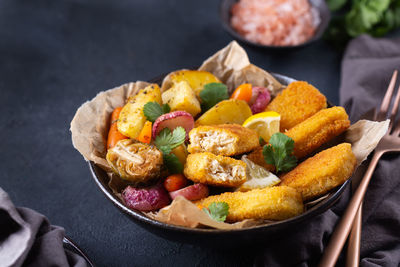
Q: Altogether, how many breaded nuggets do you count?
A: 6